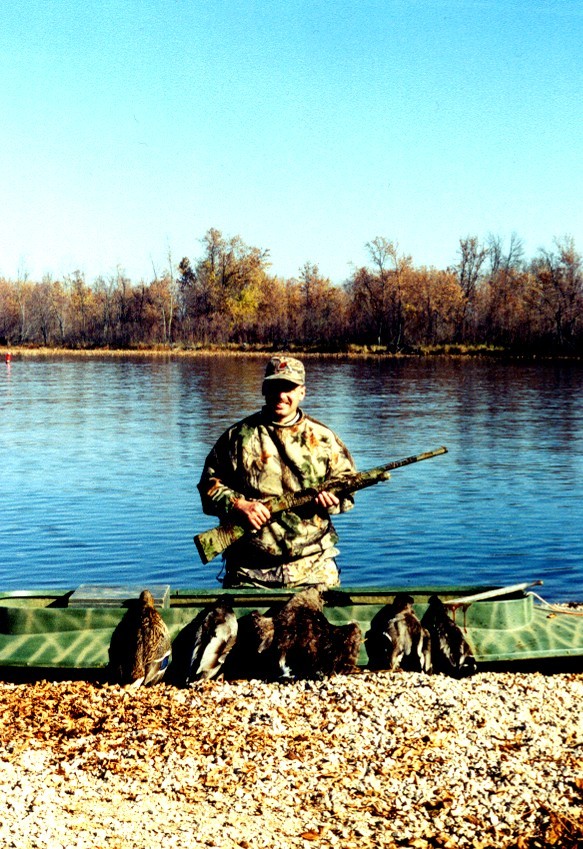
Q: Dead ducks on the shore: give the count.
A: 5